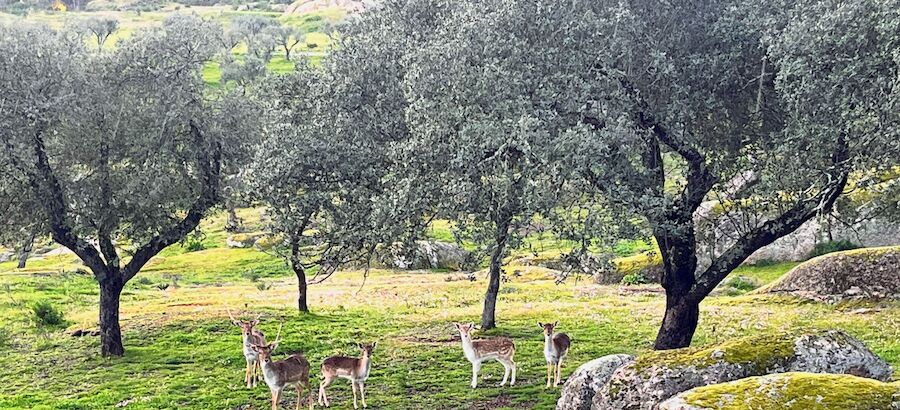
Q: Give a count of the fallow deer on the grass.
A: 5